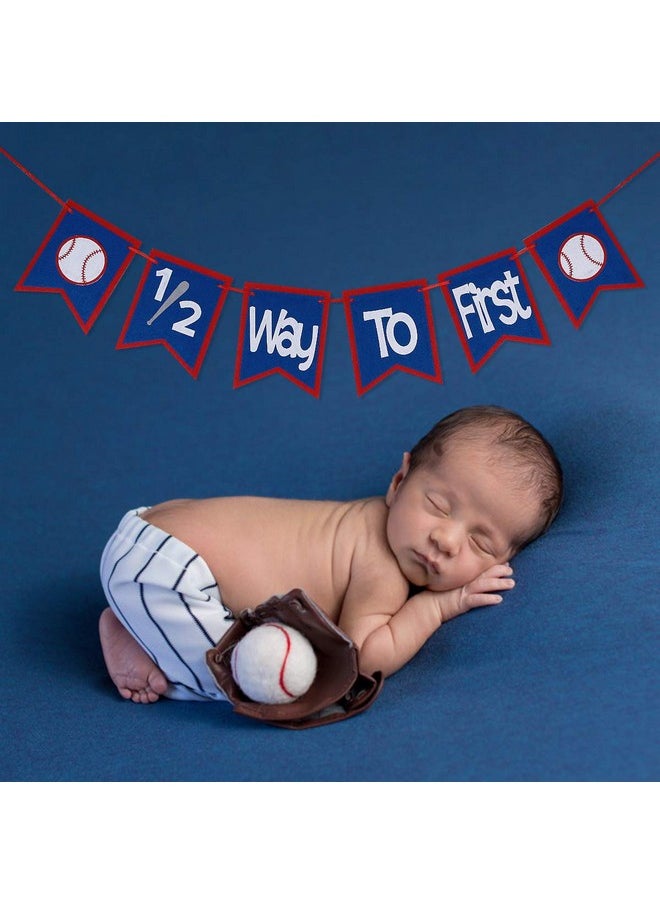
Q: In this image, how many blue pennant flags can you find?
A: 6